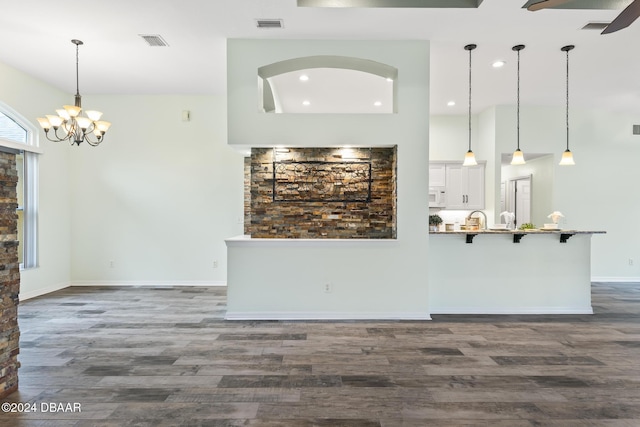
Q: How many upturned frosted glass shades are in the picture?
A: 9